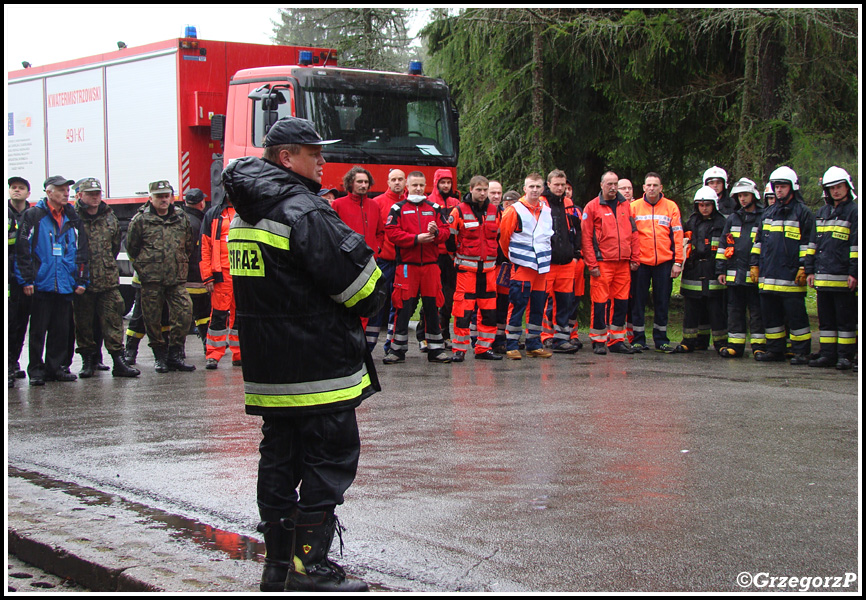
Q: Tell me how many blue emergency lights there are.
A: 3